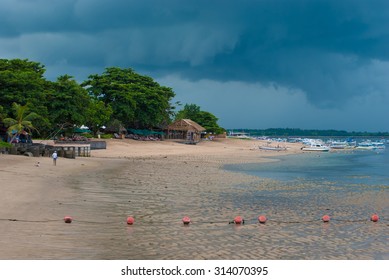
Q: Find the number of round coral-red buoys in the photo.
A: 7